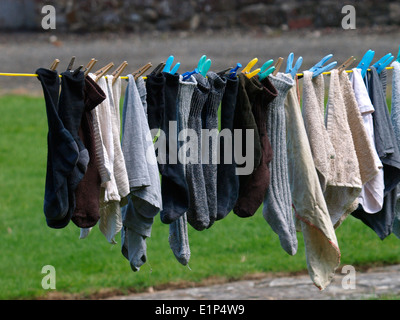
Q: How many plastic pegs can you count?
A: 11